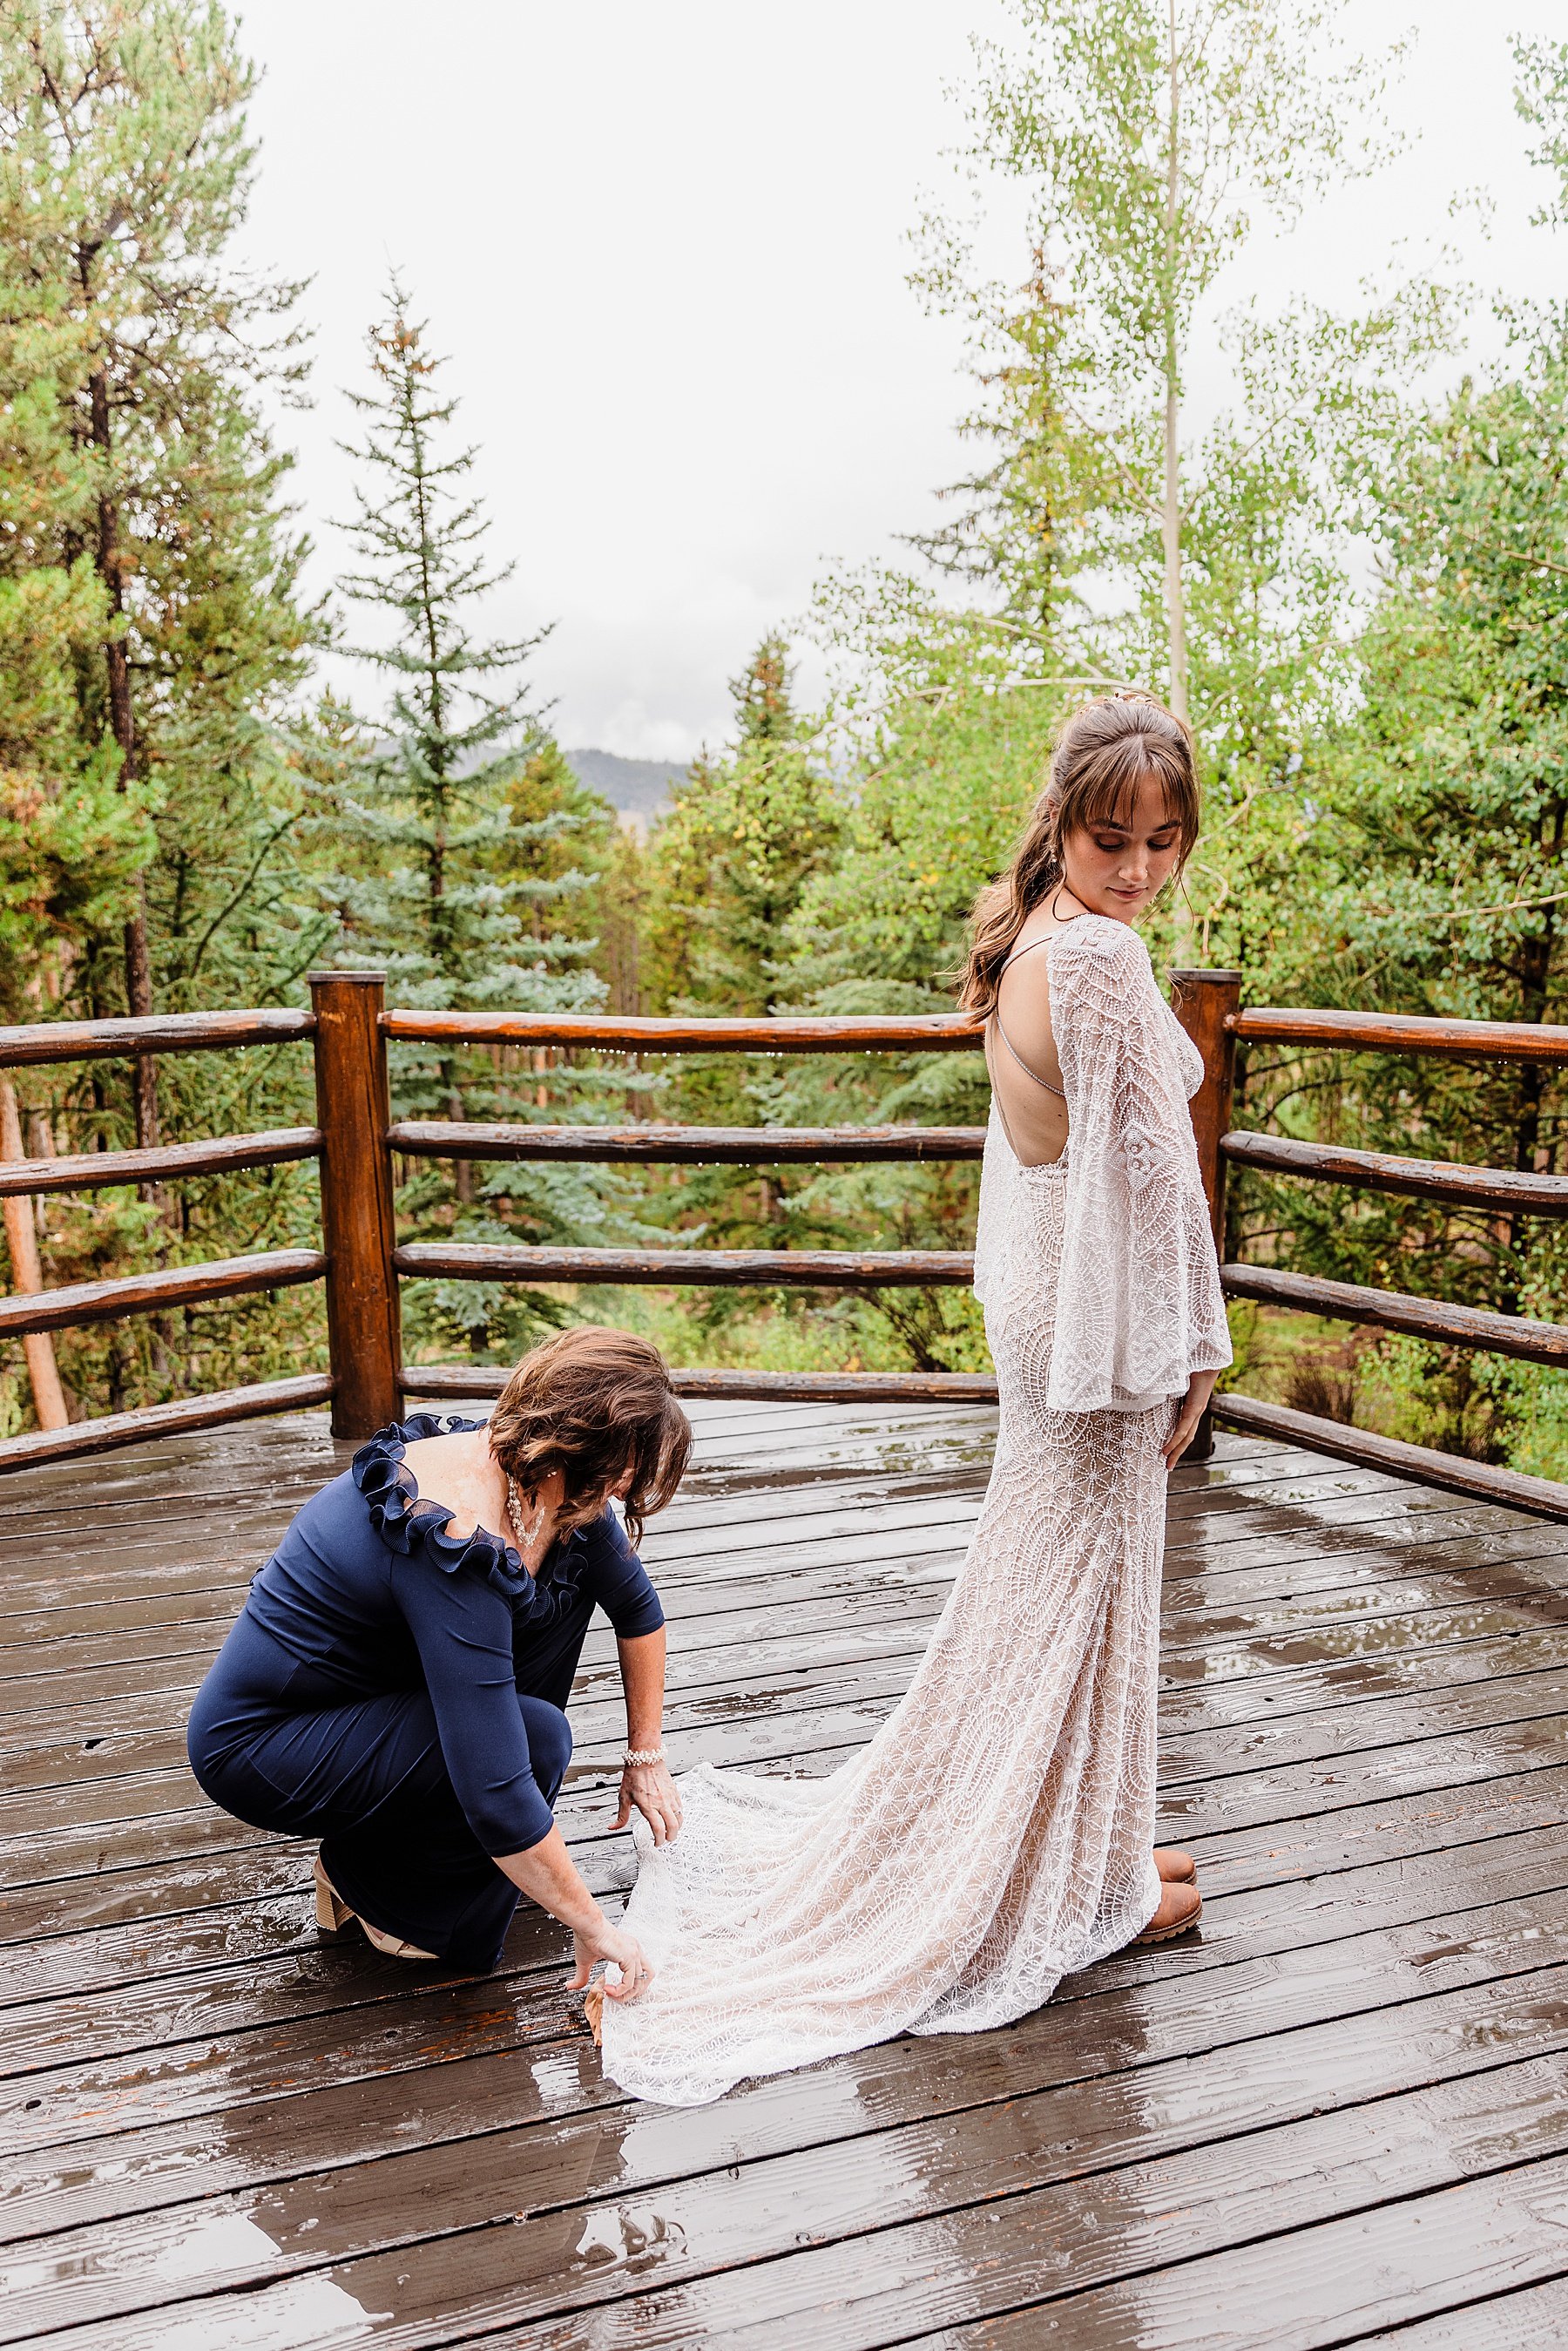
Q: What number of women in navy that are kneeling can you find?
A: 1